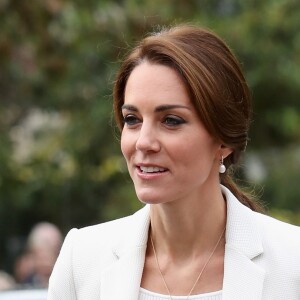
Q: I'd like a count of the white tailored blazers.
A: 1